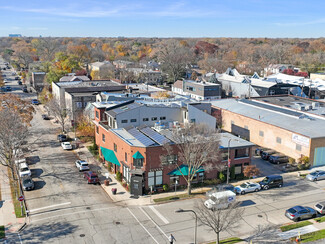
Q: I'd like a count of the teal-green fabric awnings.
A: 3